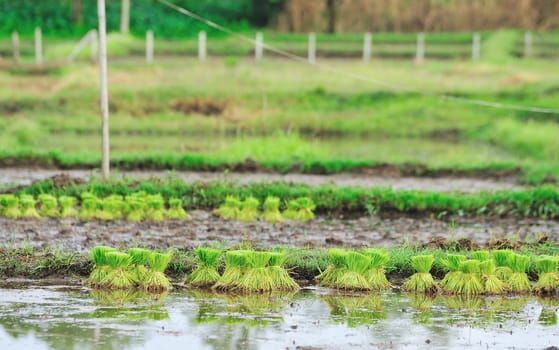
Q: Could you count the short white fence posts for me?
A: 11